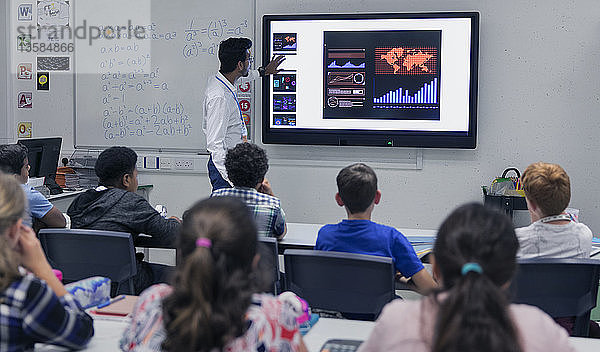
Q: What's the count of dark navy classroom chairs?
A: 4